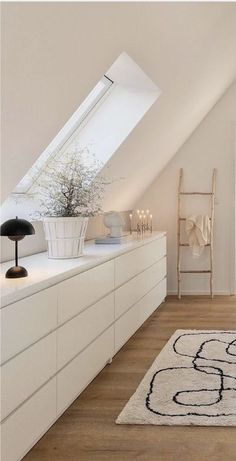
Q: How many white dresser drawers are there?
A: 9